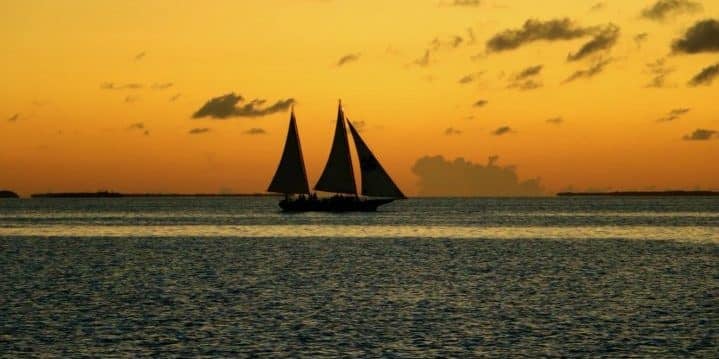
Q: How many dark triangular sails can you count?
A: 3